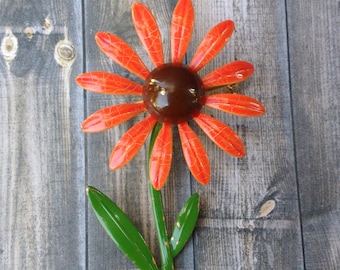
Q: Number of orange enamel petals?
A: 12